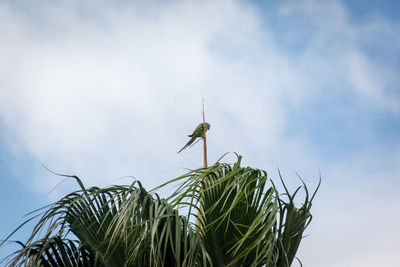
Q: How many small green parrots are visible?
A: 1